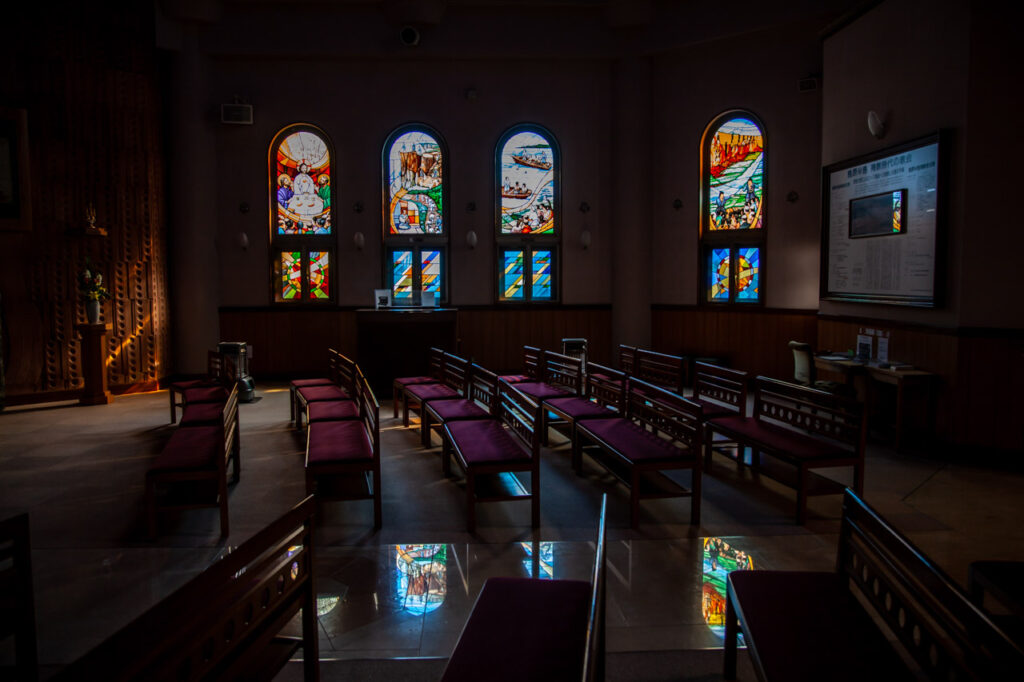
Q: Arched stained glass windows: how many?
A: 4